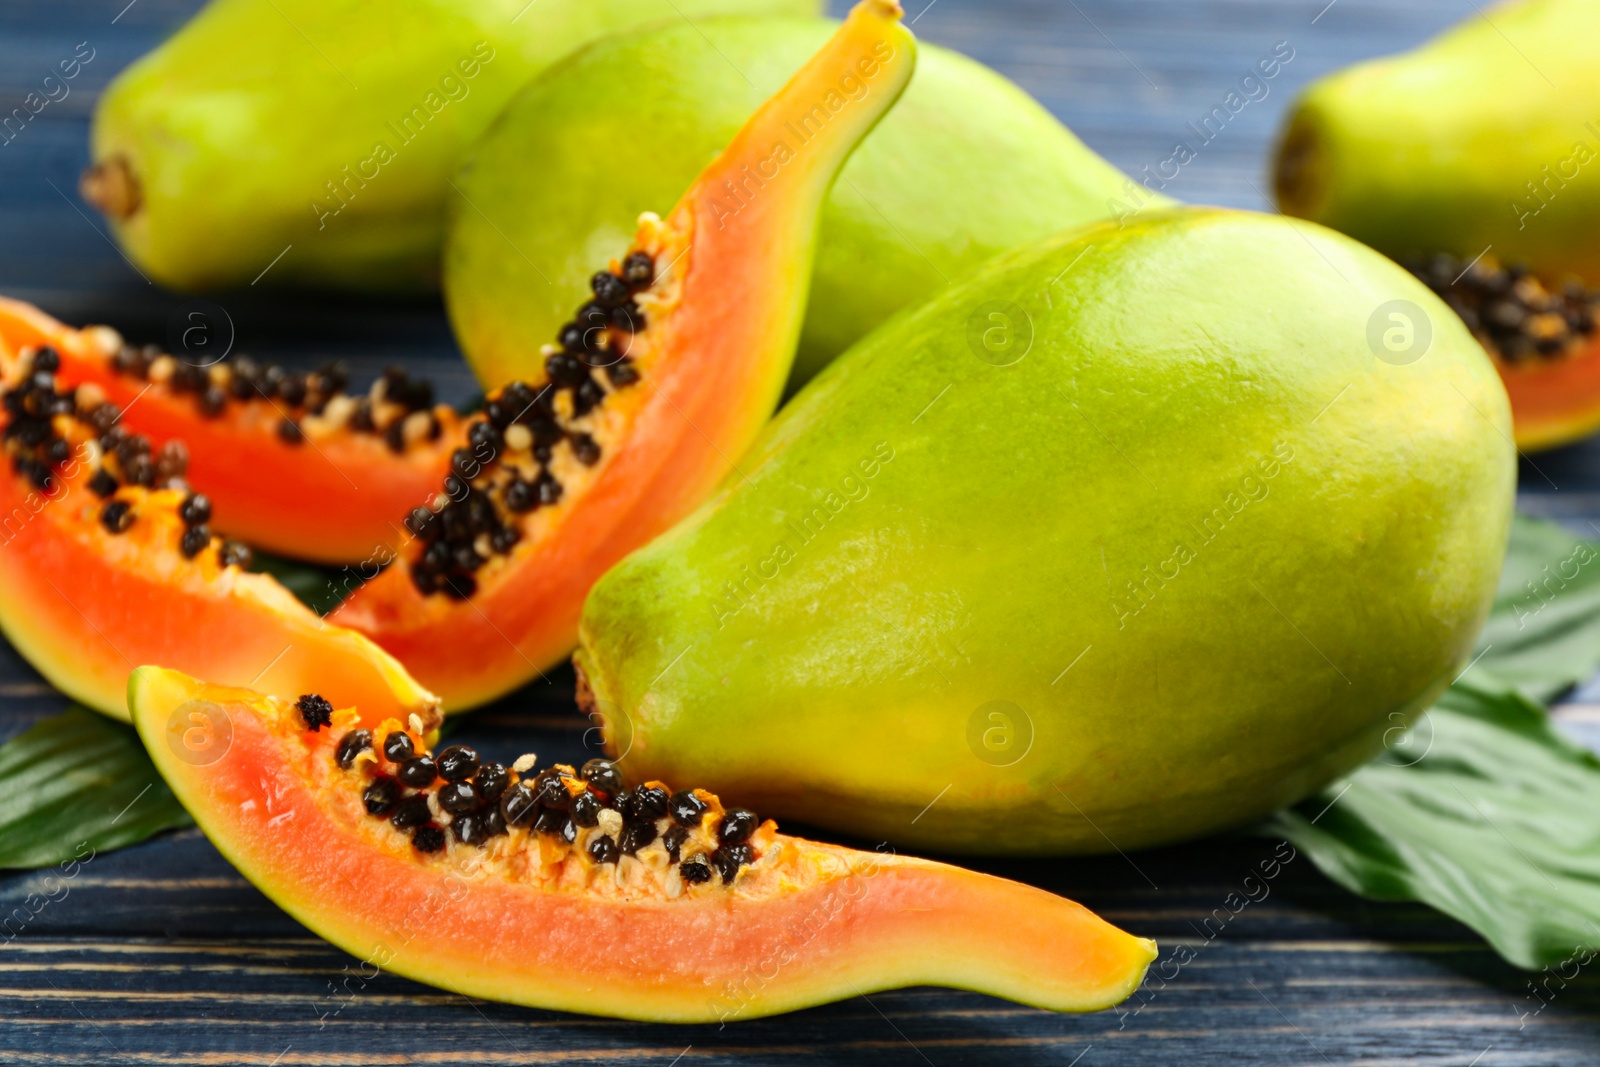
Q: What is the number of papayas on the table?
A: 4